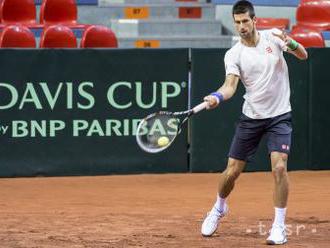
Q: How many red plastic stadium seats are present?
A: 8